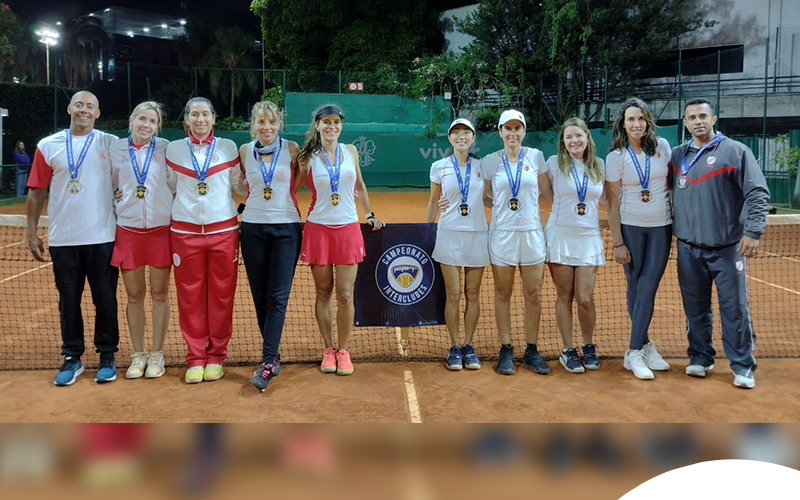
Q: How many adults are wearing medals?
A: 10